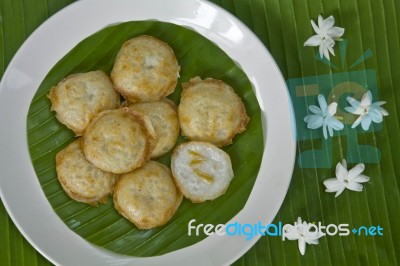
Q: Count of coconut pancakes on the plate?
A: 8